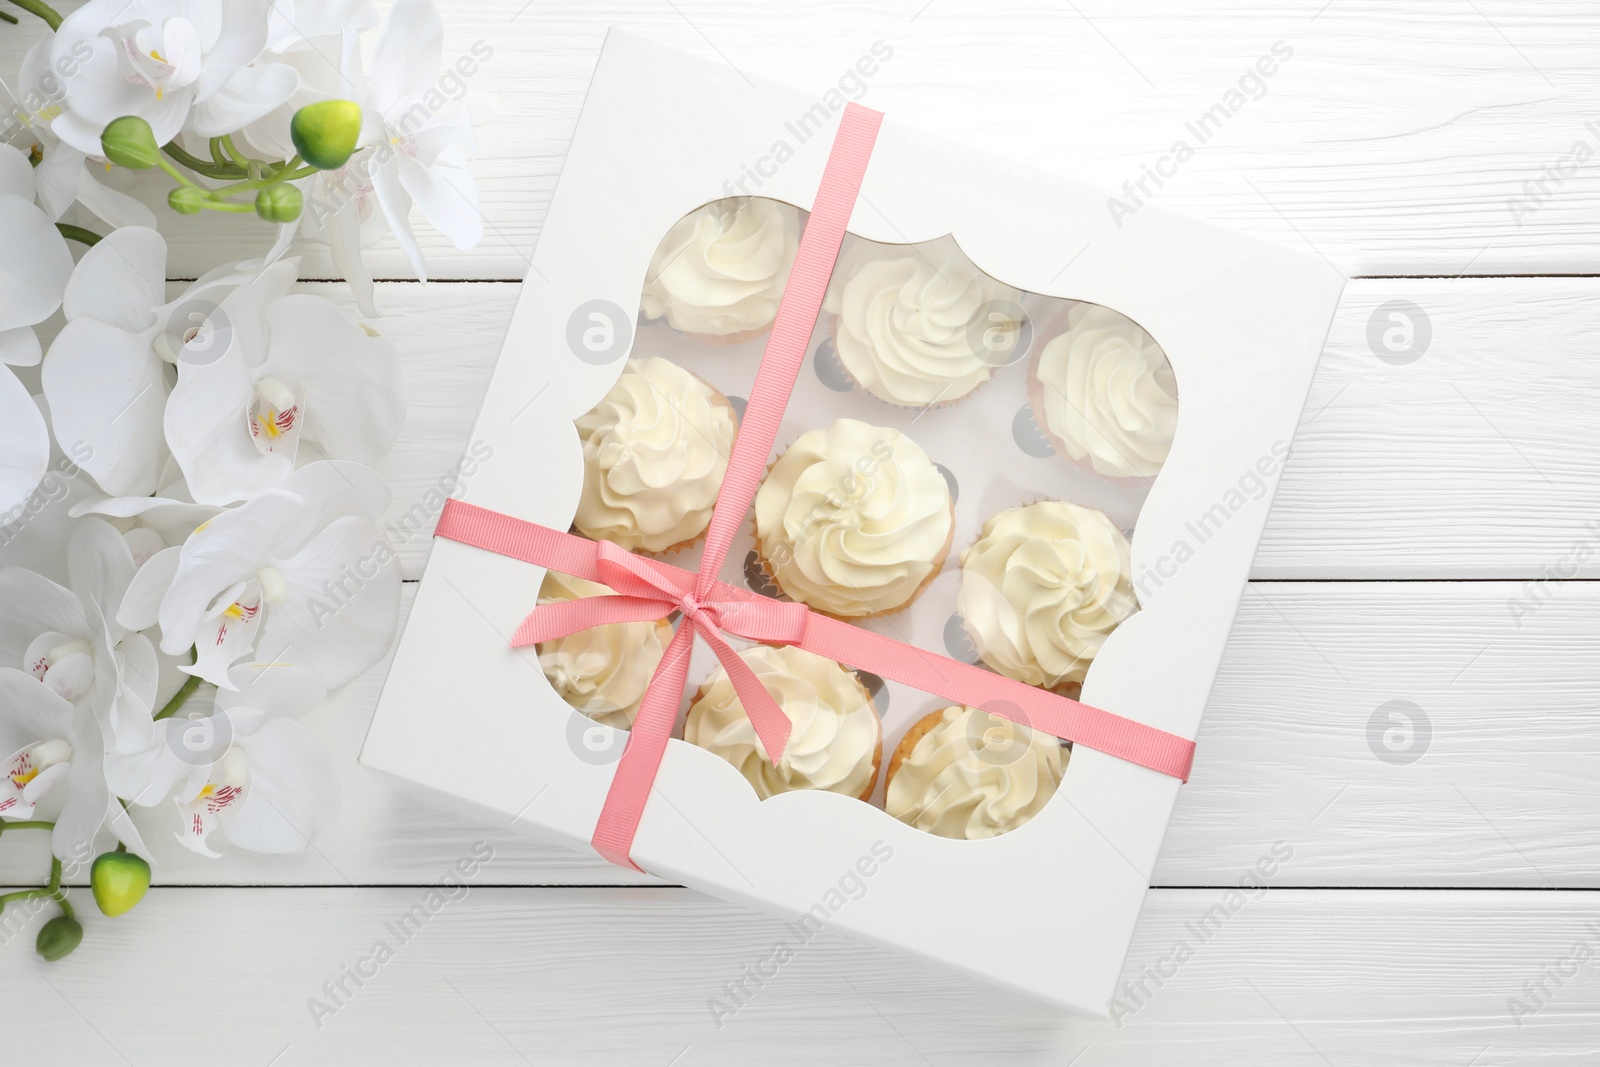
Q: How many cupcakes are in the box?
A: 9